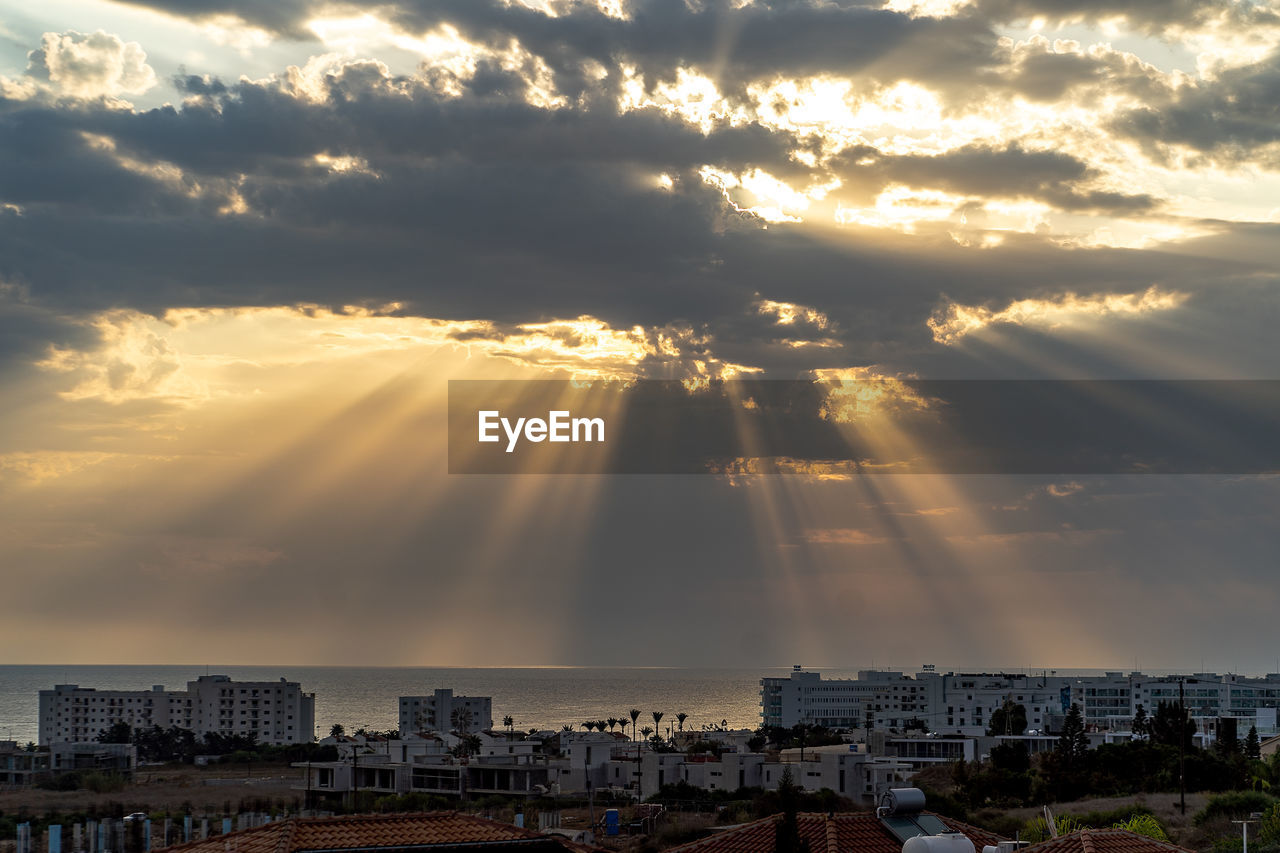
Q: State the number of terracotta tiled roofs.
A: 3